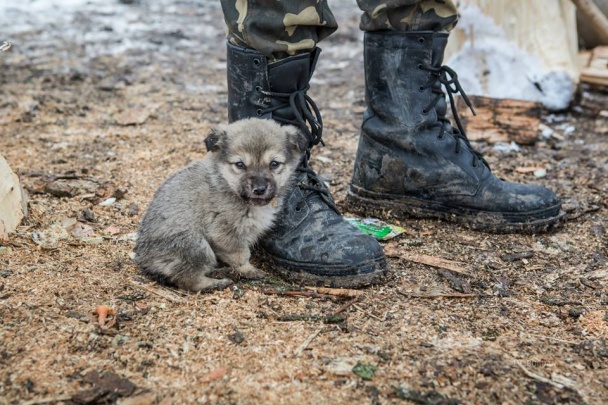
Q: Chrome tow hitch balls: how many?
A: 0